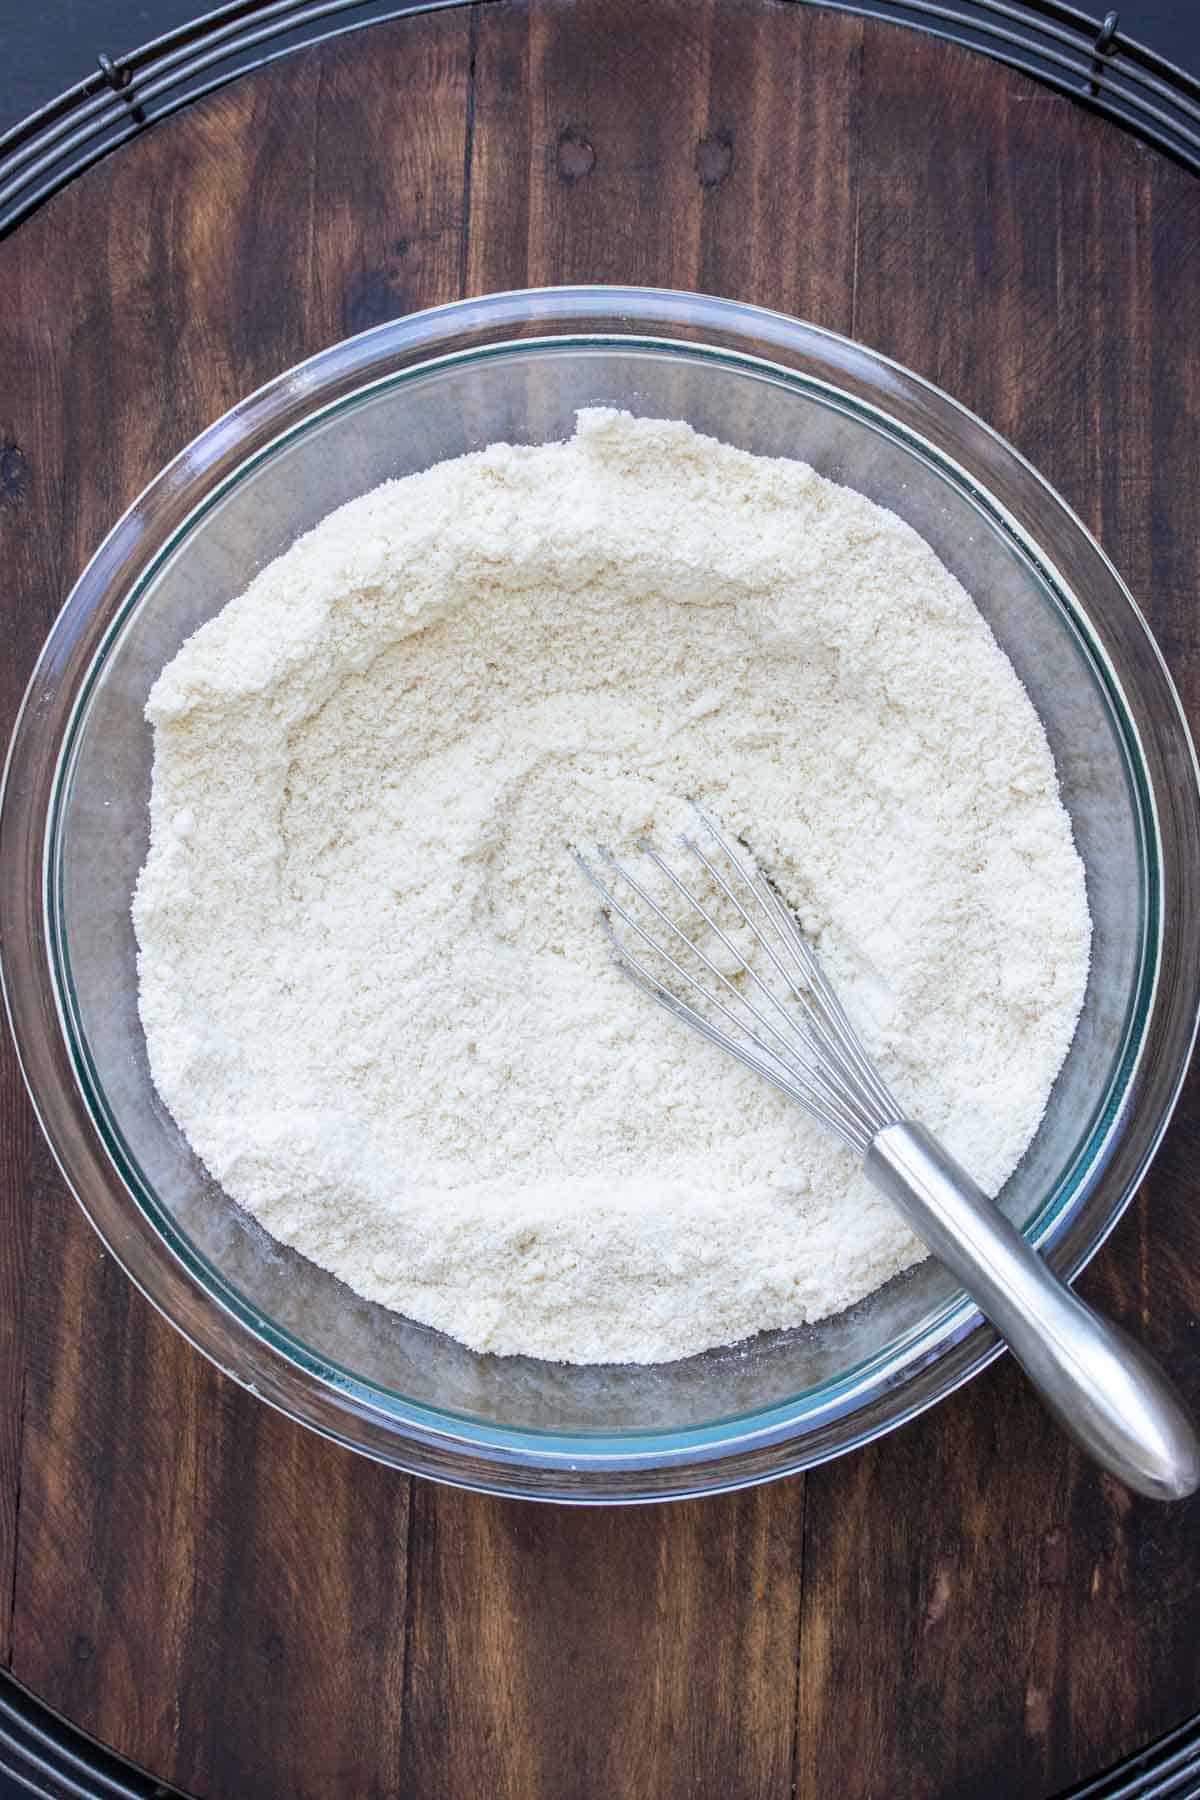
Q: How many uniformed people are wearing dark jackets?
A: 0